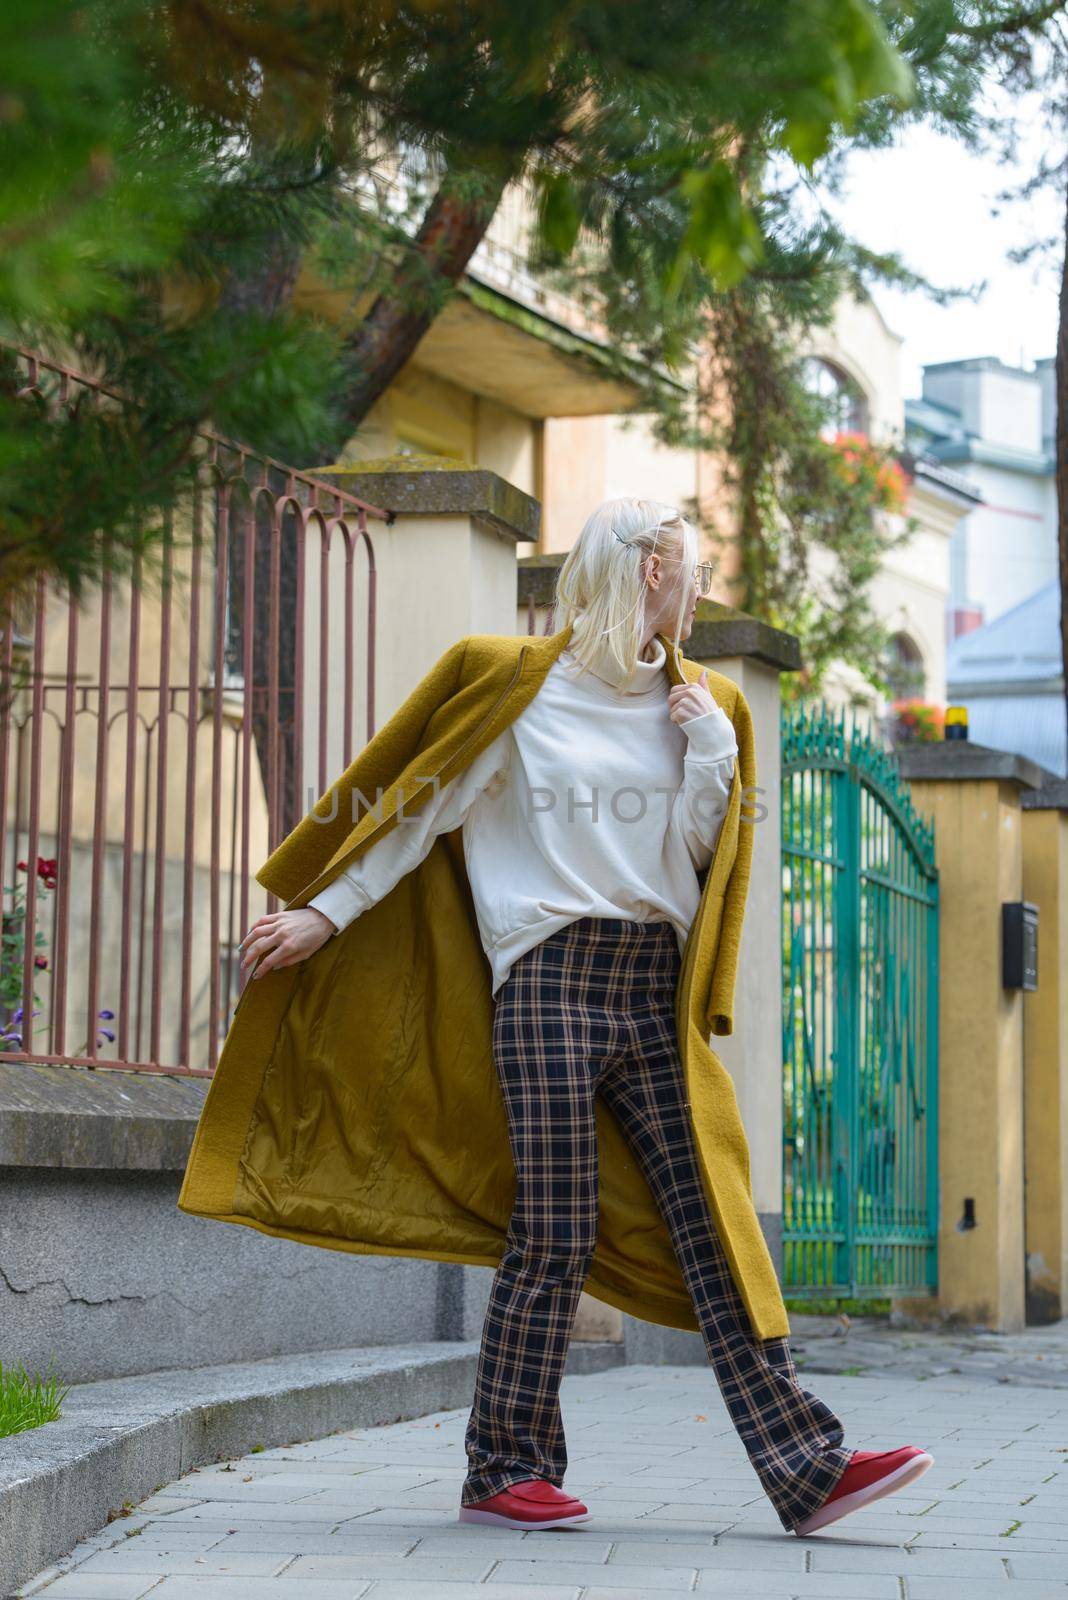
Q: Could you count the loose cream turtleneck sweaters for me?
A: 1